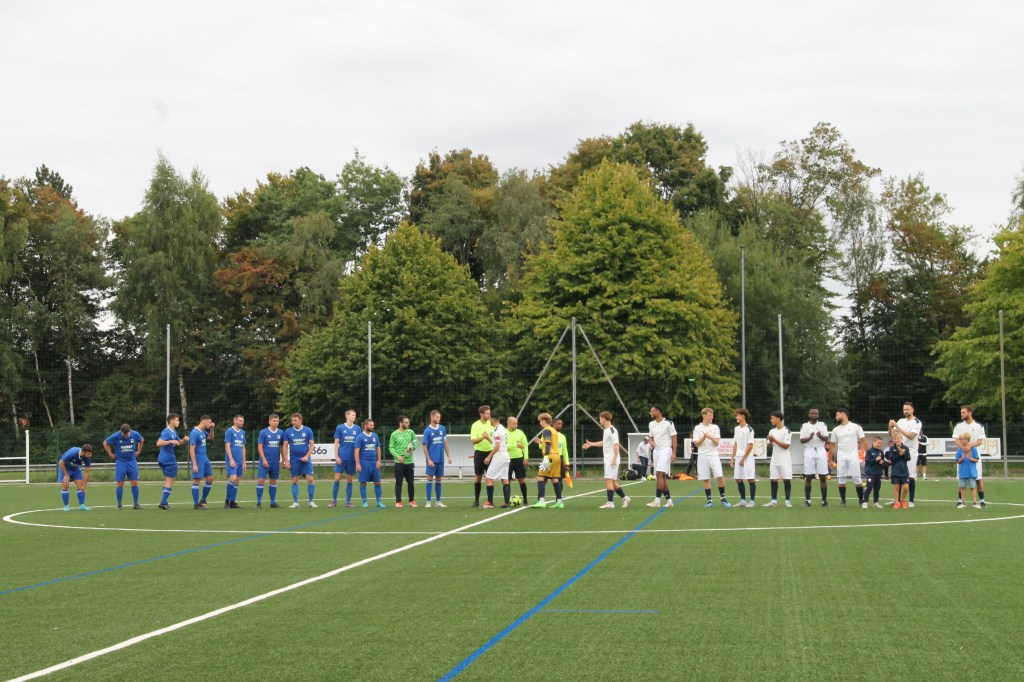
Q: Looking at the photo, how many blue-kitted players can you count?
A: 10